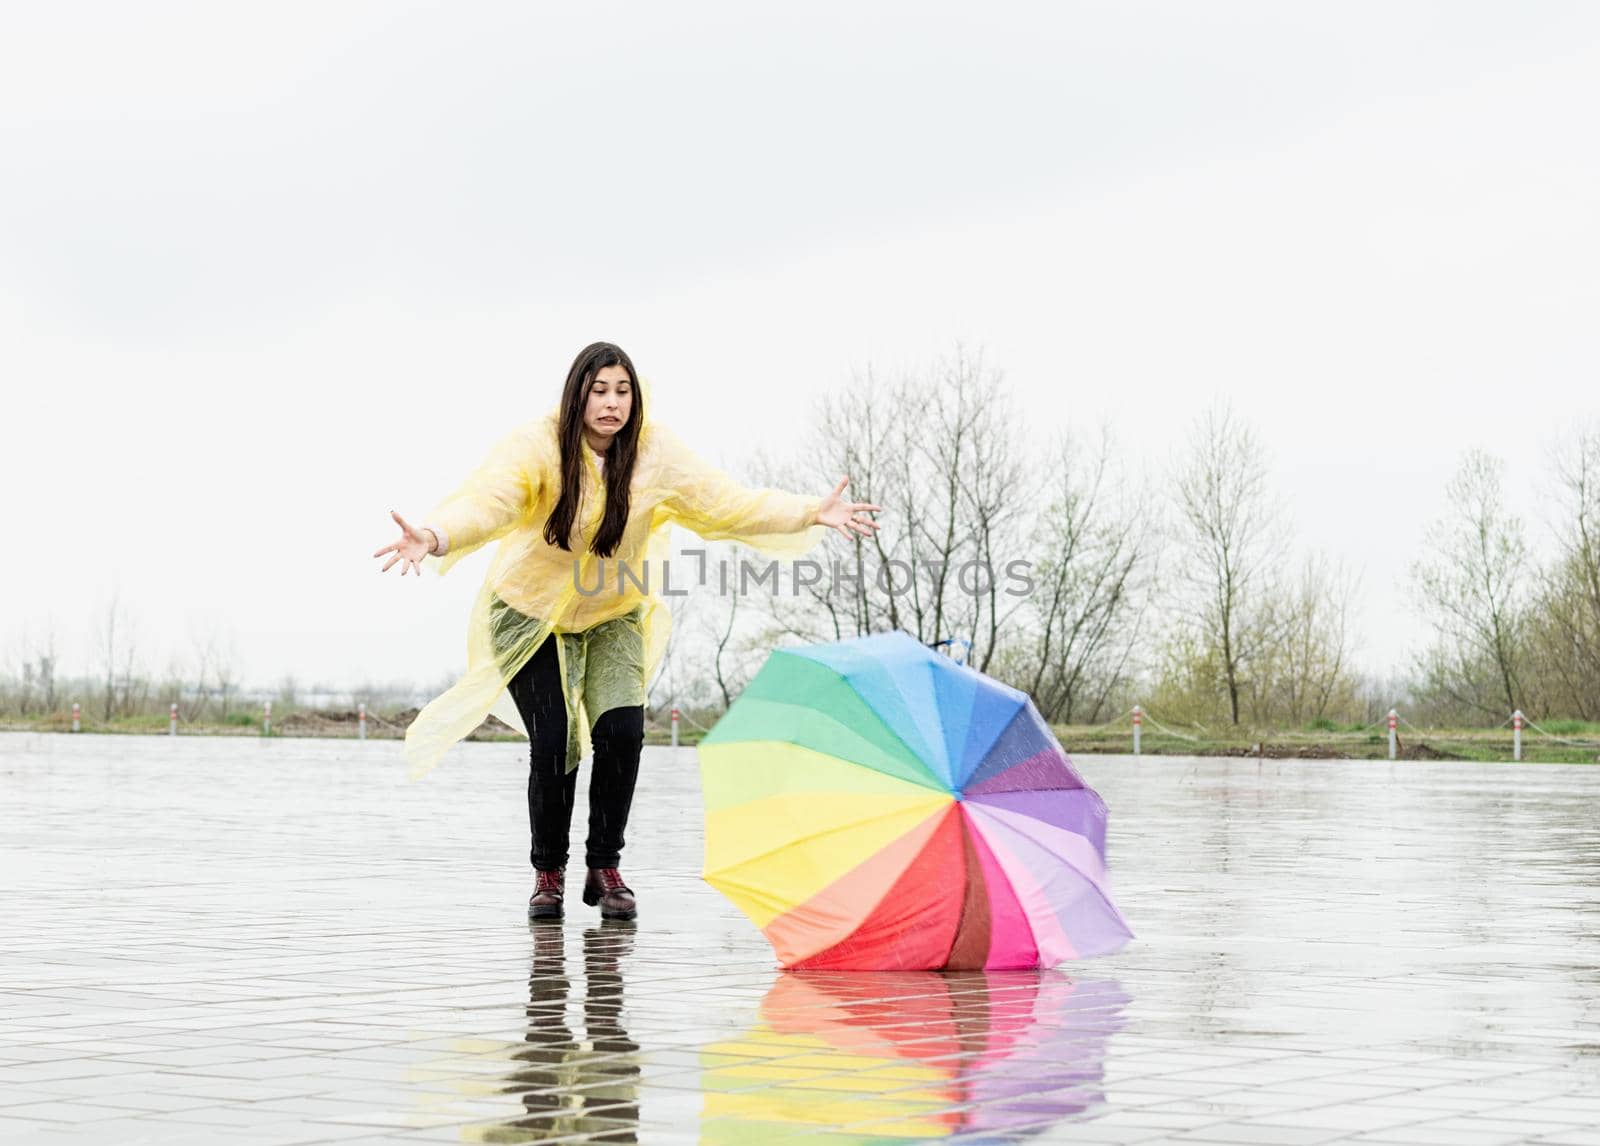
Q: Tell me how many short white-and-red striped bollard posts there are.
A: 8